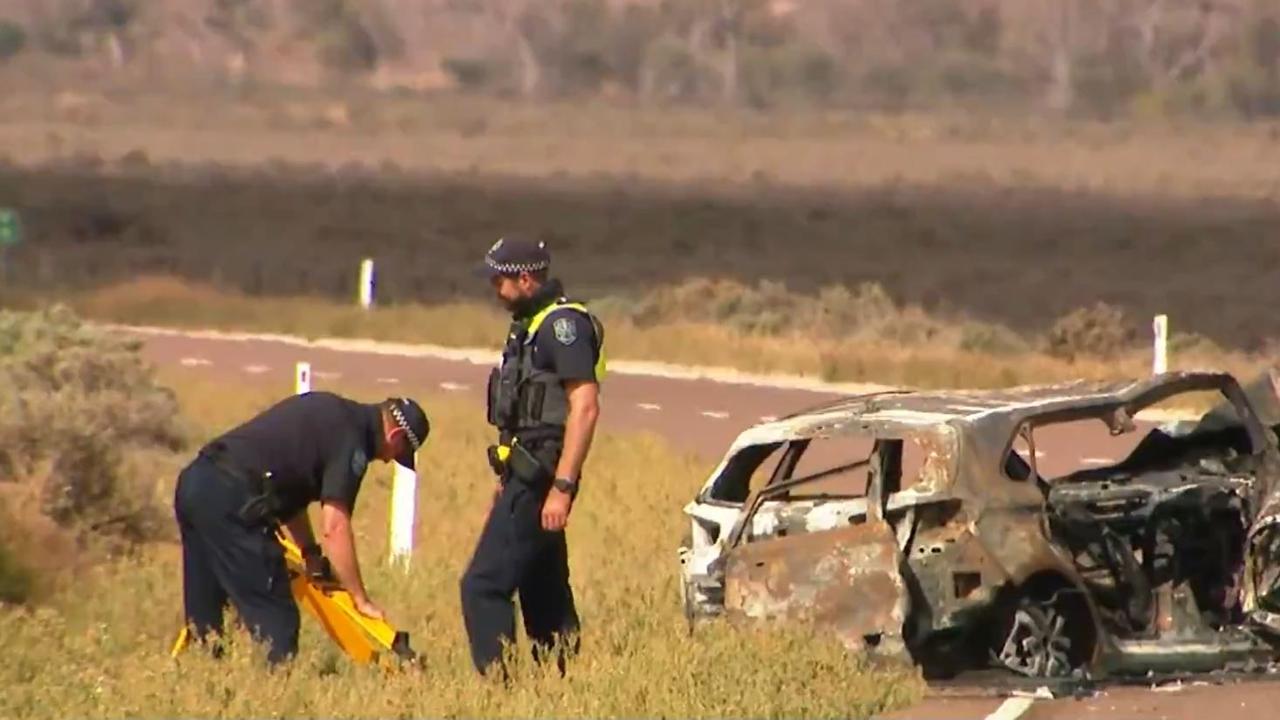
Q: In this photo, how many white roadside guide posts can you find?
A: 4